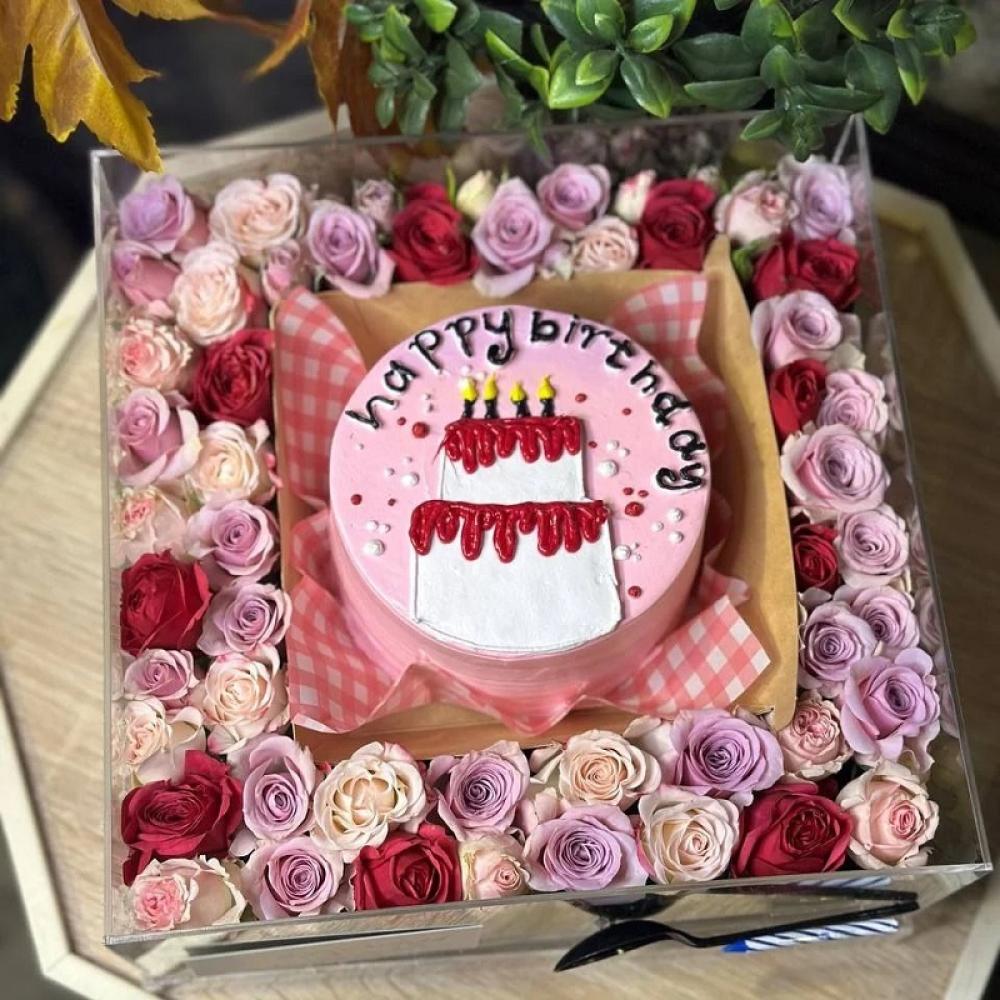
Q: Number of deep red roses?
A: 10